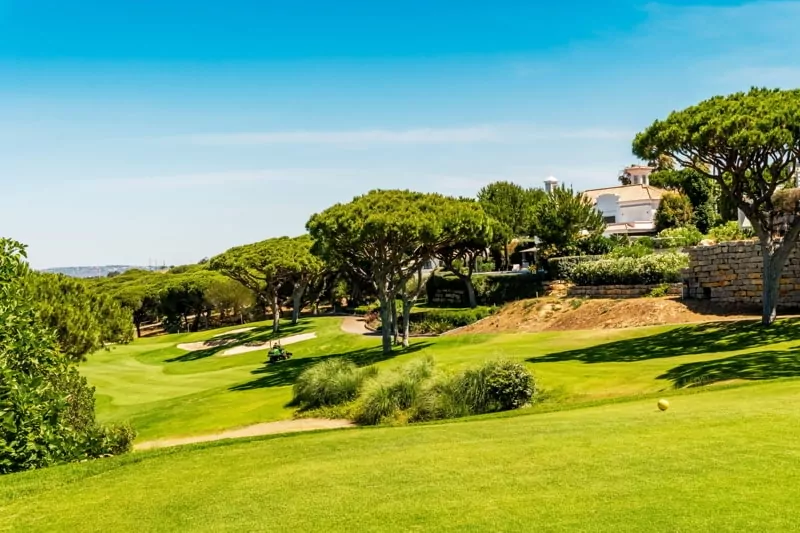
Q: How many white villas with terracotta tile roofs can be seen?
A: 1